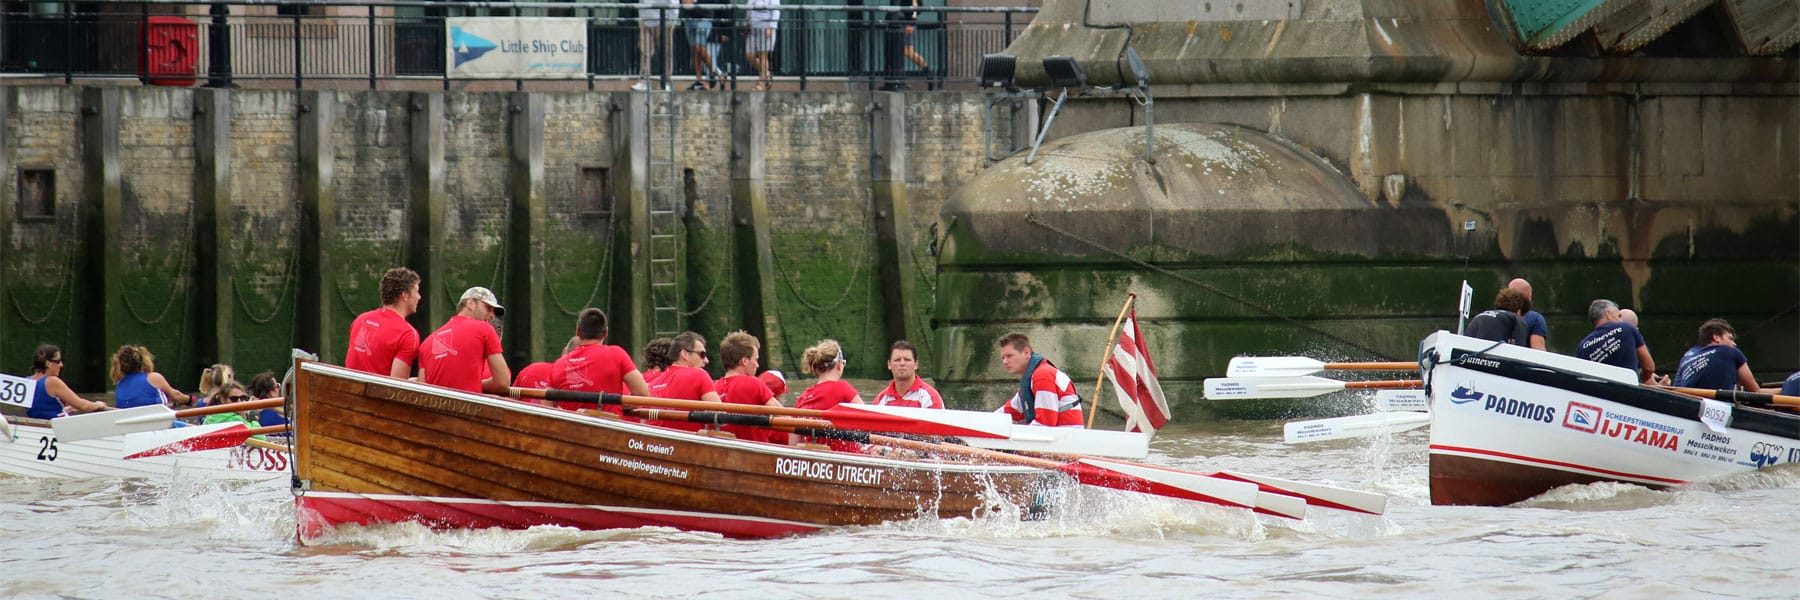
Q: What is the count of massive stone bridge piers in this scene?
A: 1